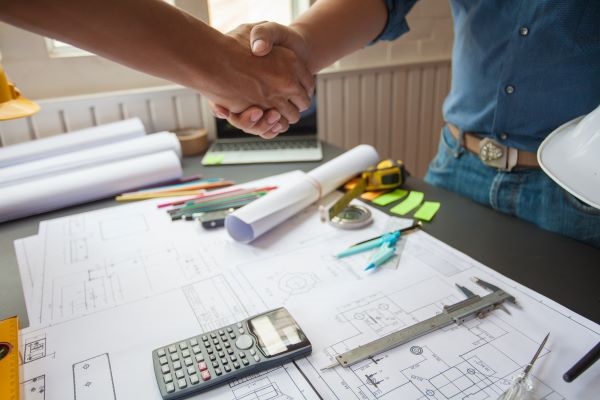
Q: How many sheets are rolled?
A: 4